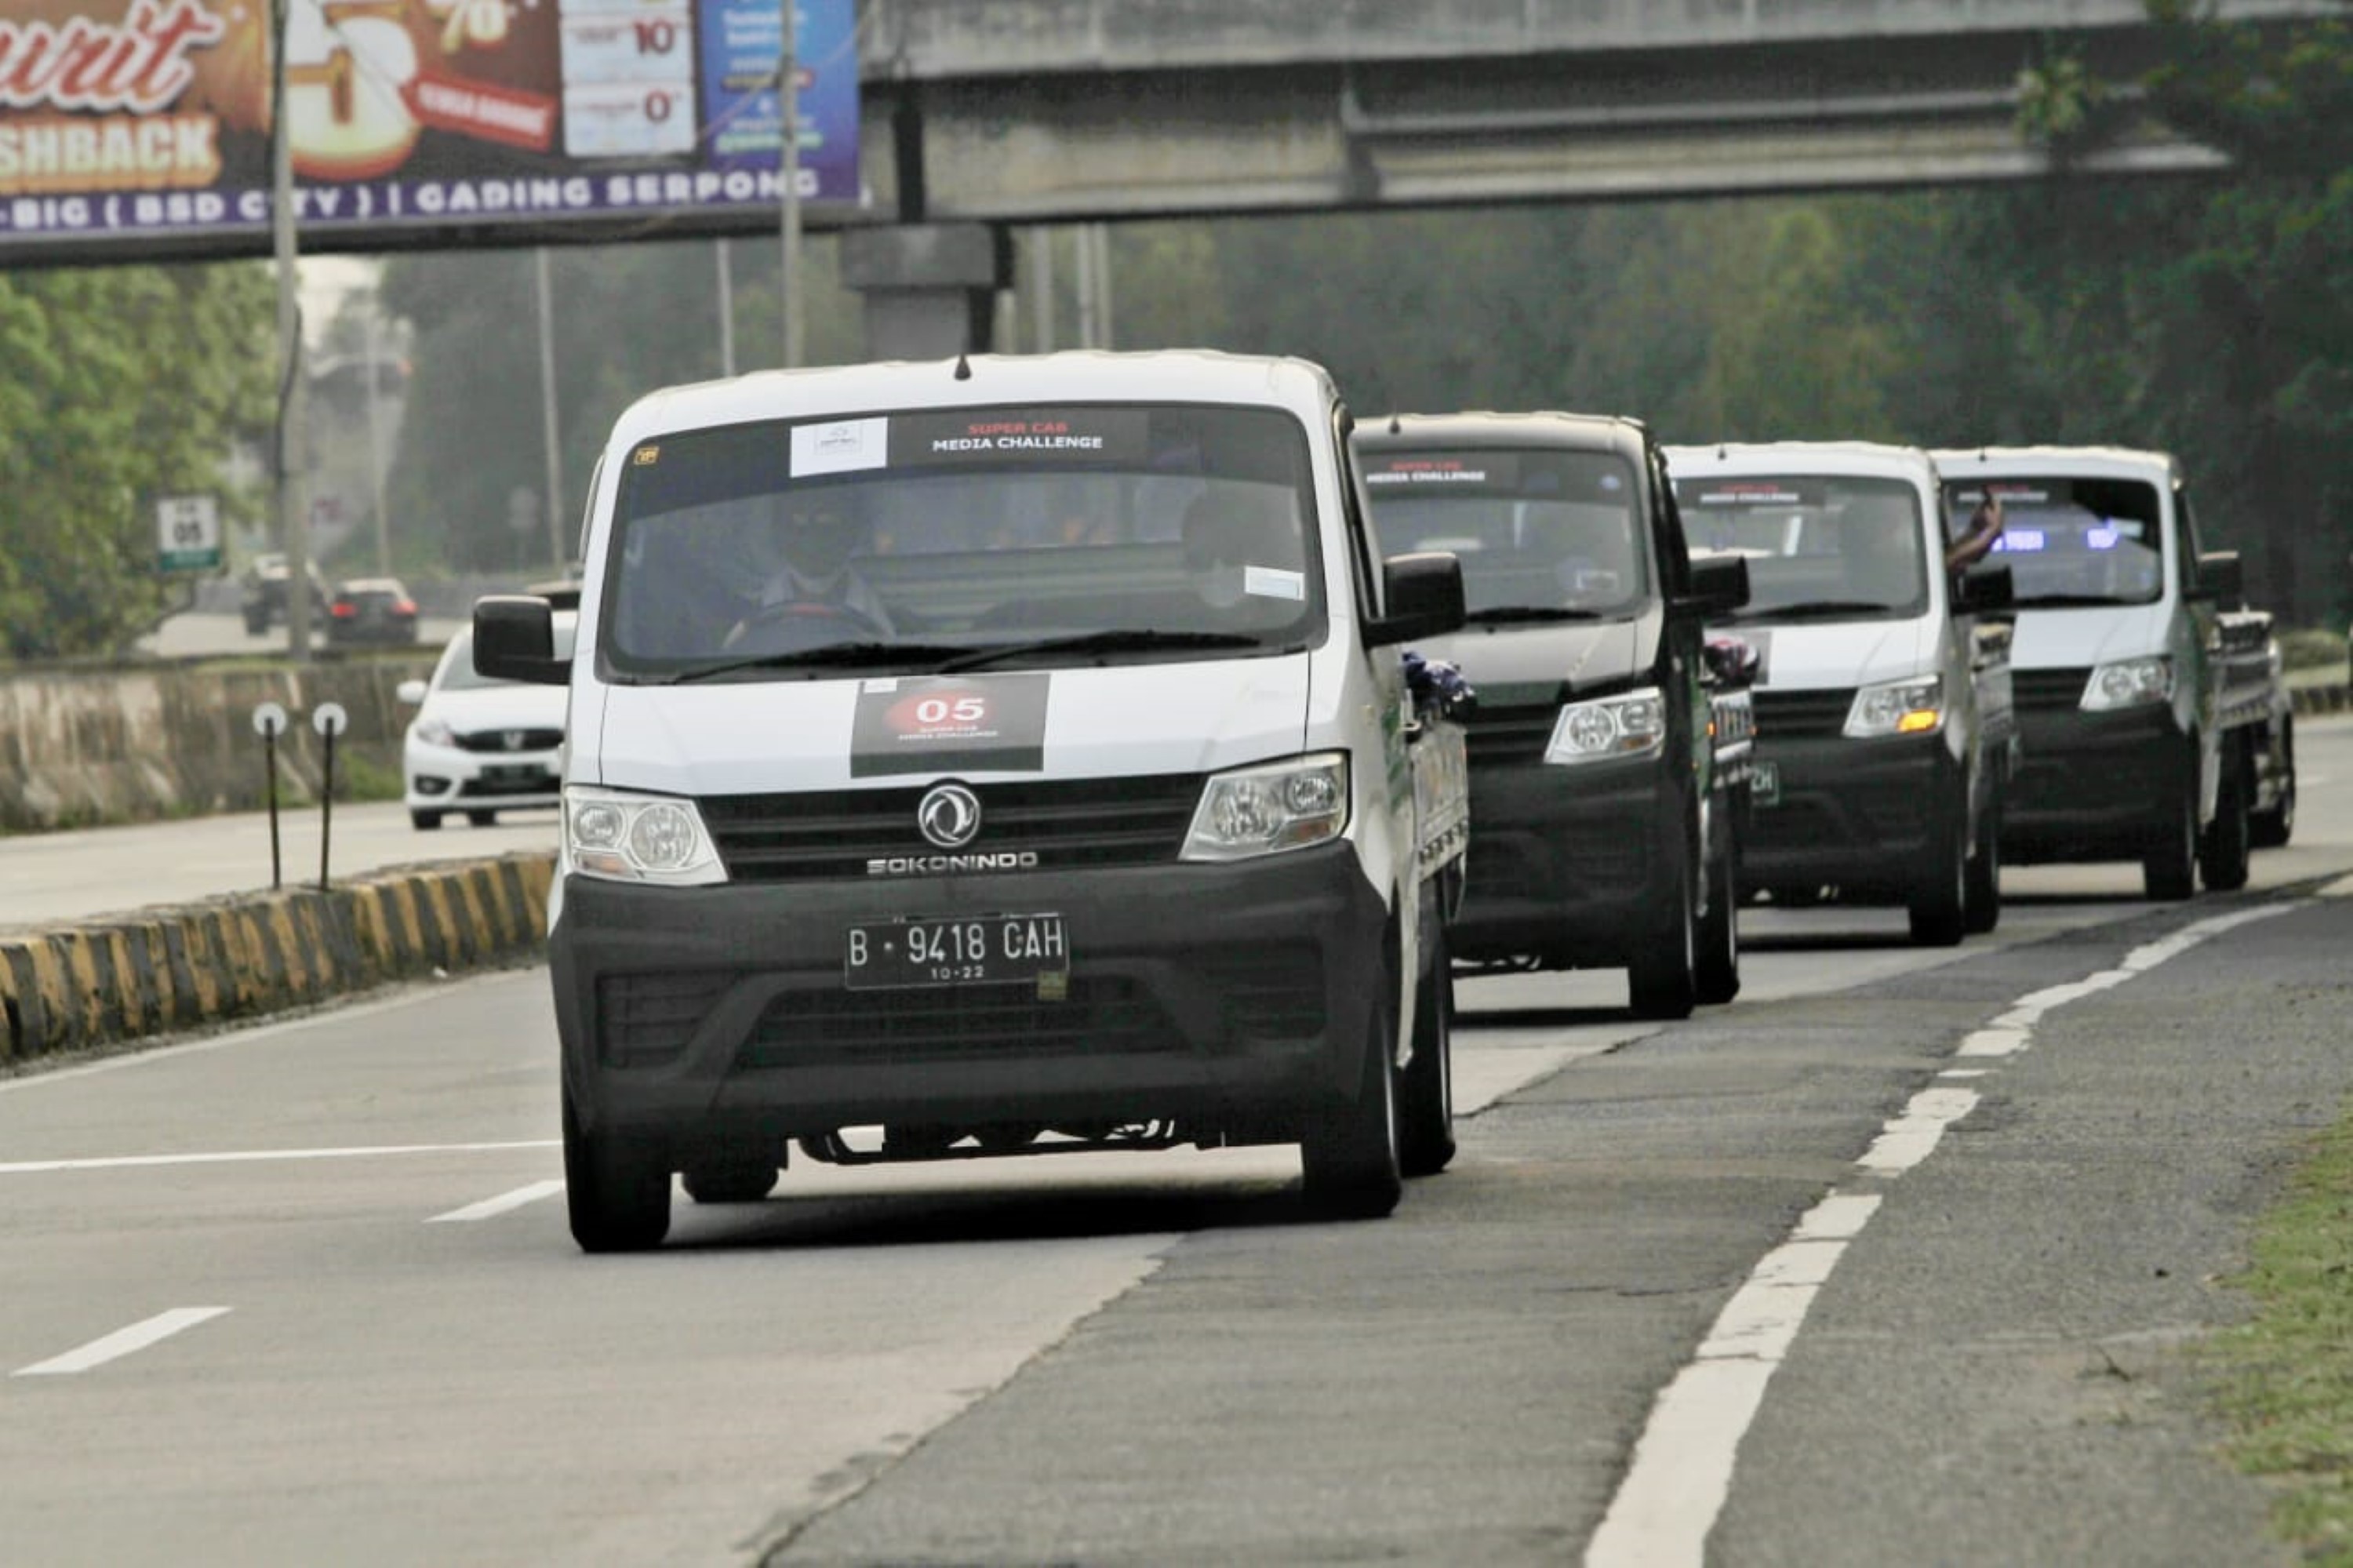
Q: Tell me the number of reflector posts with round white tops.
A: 2